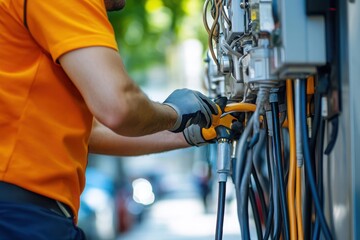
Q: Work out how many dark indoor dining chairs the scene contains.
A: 0